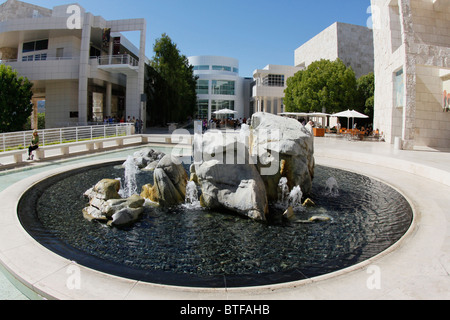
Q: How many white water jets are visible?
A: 5